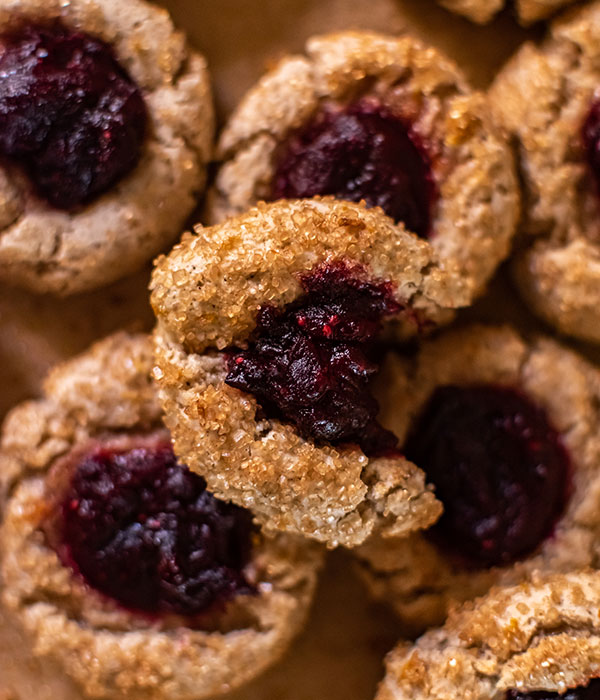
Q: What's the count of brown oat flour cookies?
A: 8